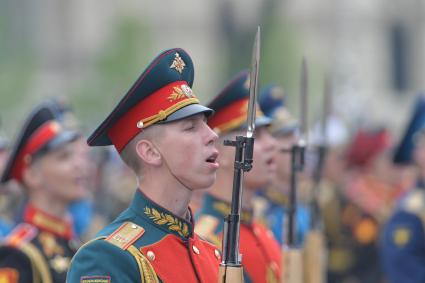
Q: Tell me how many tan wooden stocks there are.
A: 3